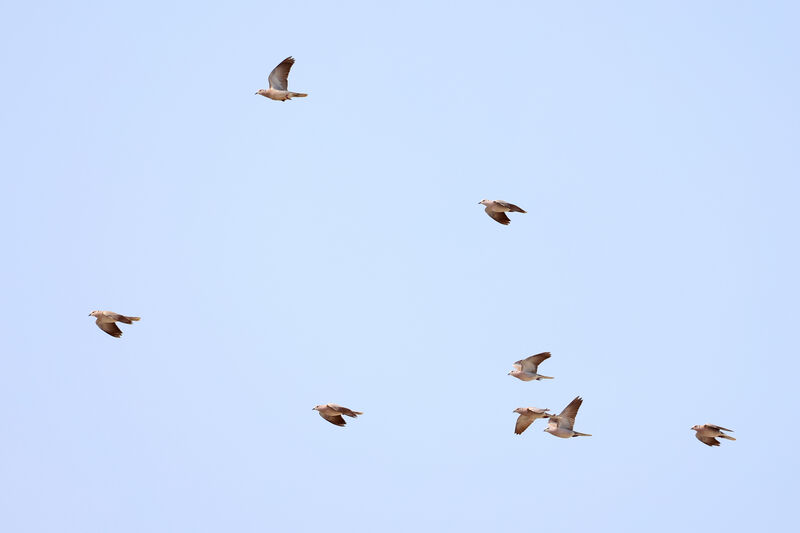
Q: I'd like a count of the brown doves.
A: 8